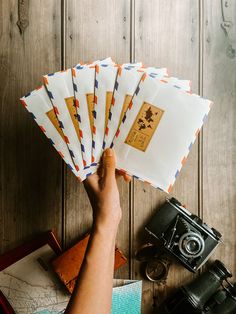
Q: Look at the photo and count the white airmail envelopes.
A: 6